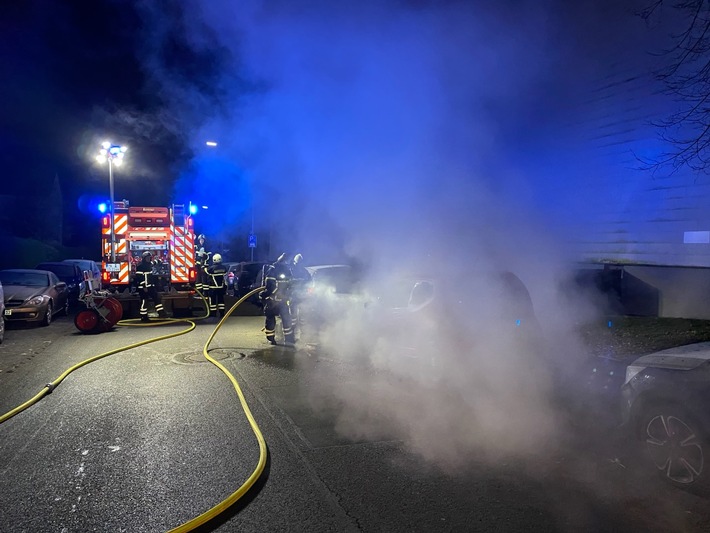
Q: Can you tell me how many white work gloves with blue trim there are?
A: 0